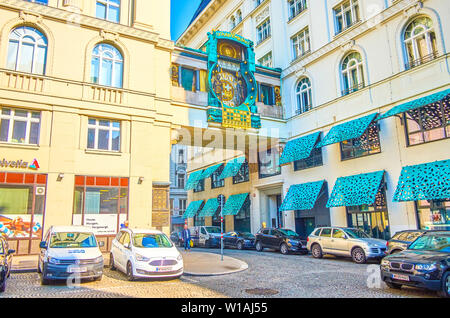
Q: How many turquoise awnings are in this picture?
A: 12